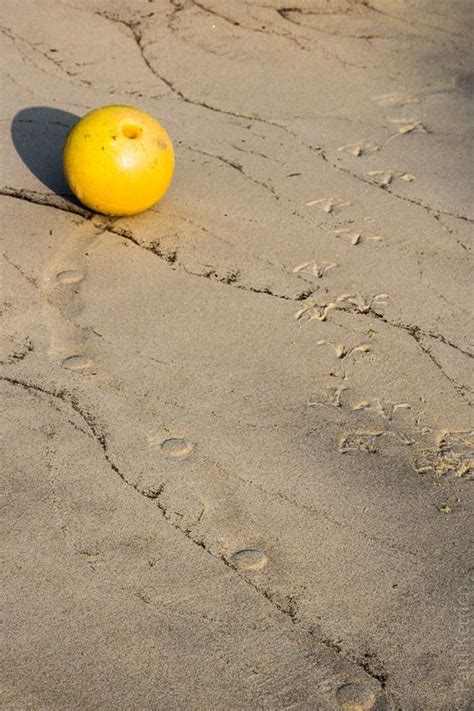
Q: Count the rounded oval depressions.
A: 5